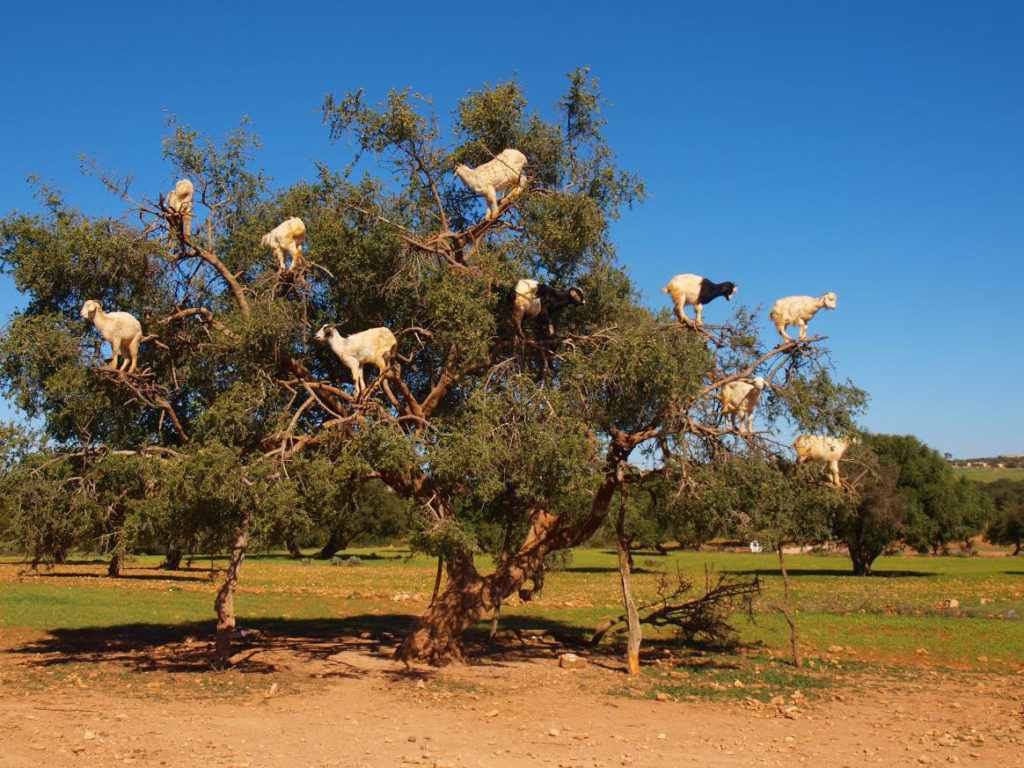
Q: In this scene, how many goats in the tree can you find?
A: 10